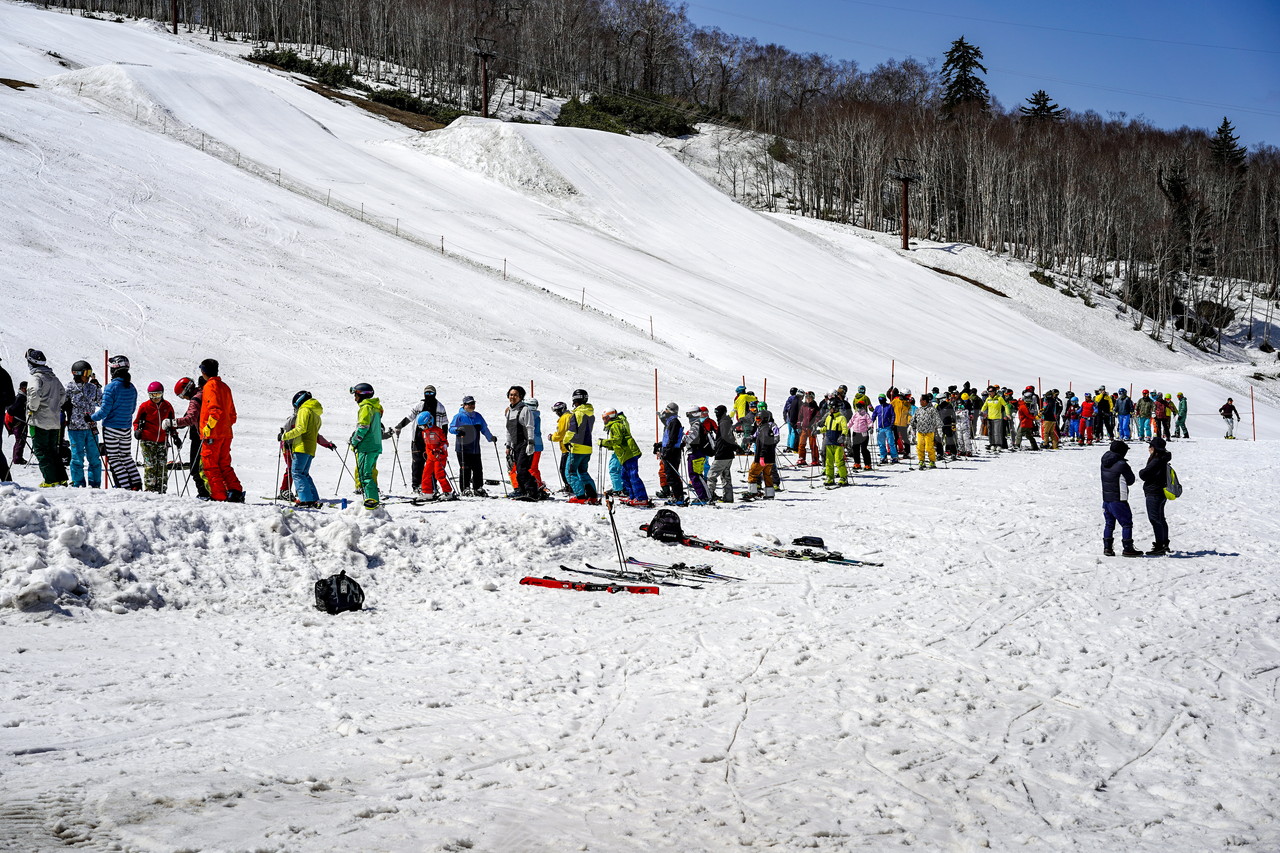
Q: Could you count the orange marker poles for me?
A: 12